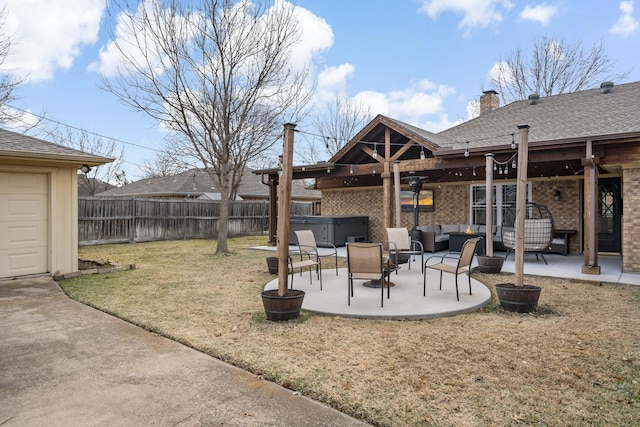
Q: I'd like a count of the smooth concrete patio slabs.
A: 2